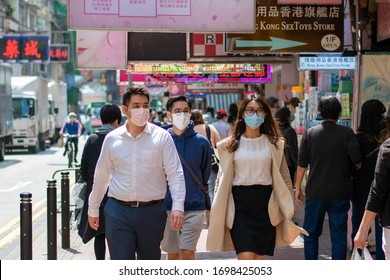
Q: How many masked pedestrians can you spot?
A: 3